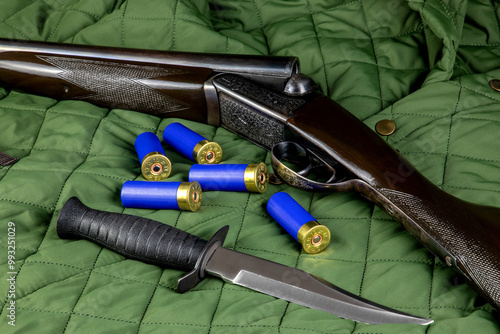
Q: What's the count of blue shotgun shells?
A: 5